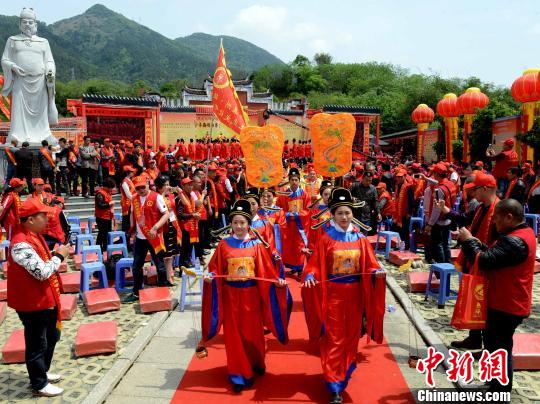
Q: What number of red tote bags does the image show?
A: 1